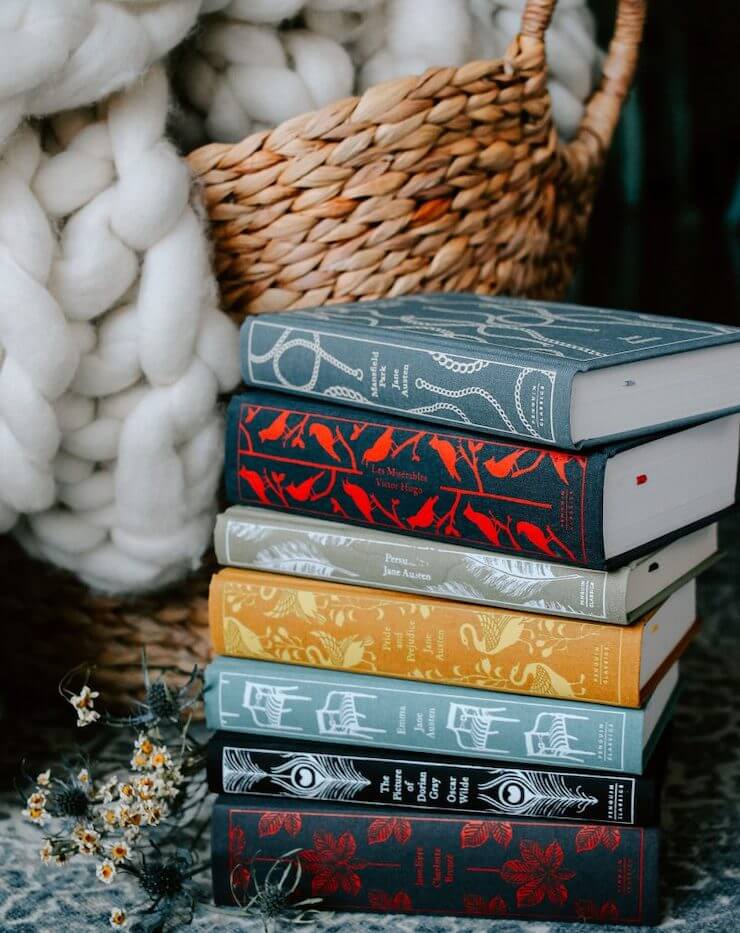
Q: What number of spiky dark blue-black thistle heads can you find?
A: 4